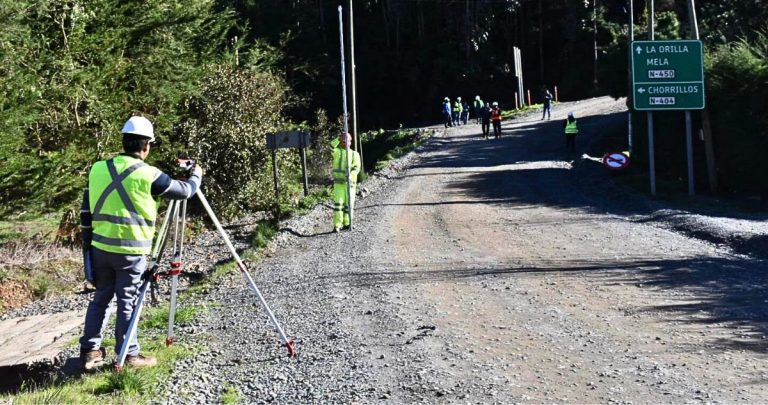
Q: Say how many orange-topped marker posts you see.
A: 3